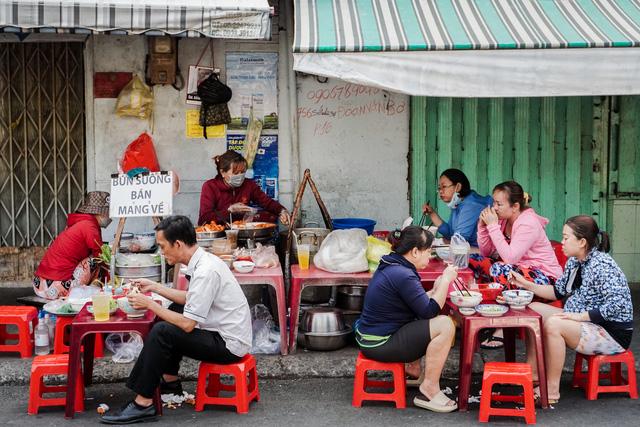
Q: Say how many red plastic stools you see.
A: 7